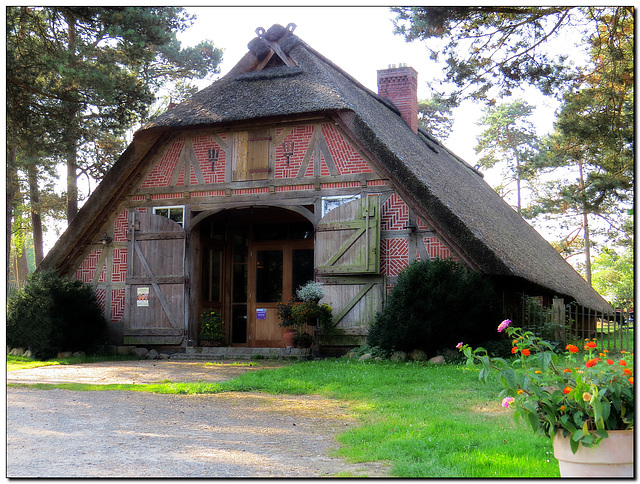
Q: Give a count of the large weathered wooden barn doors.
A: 2